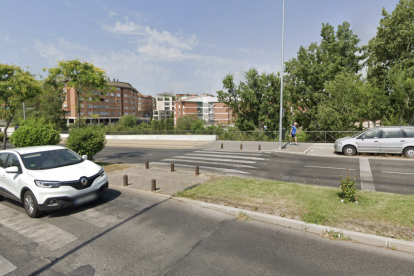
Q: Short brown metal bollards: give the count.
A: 8